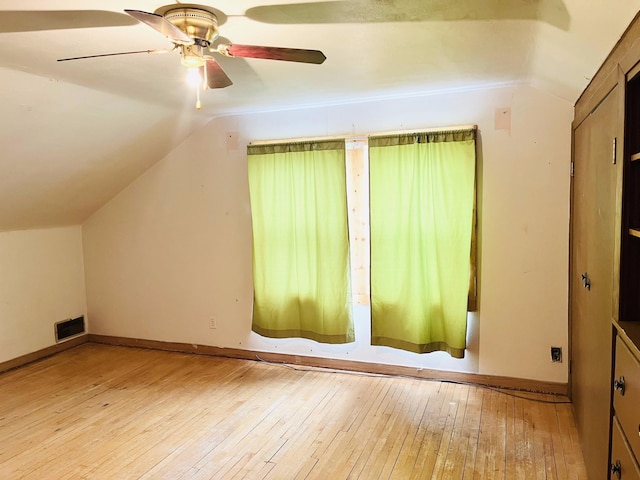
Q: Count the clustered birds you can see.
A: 0